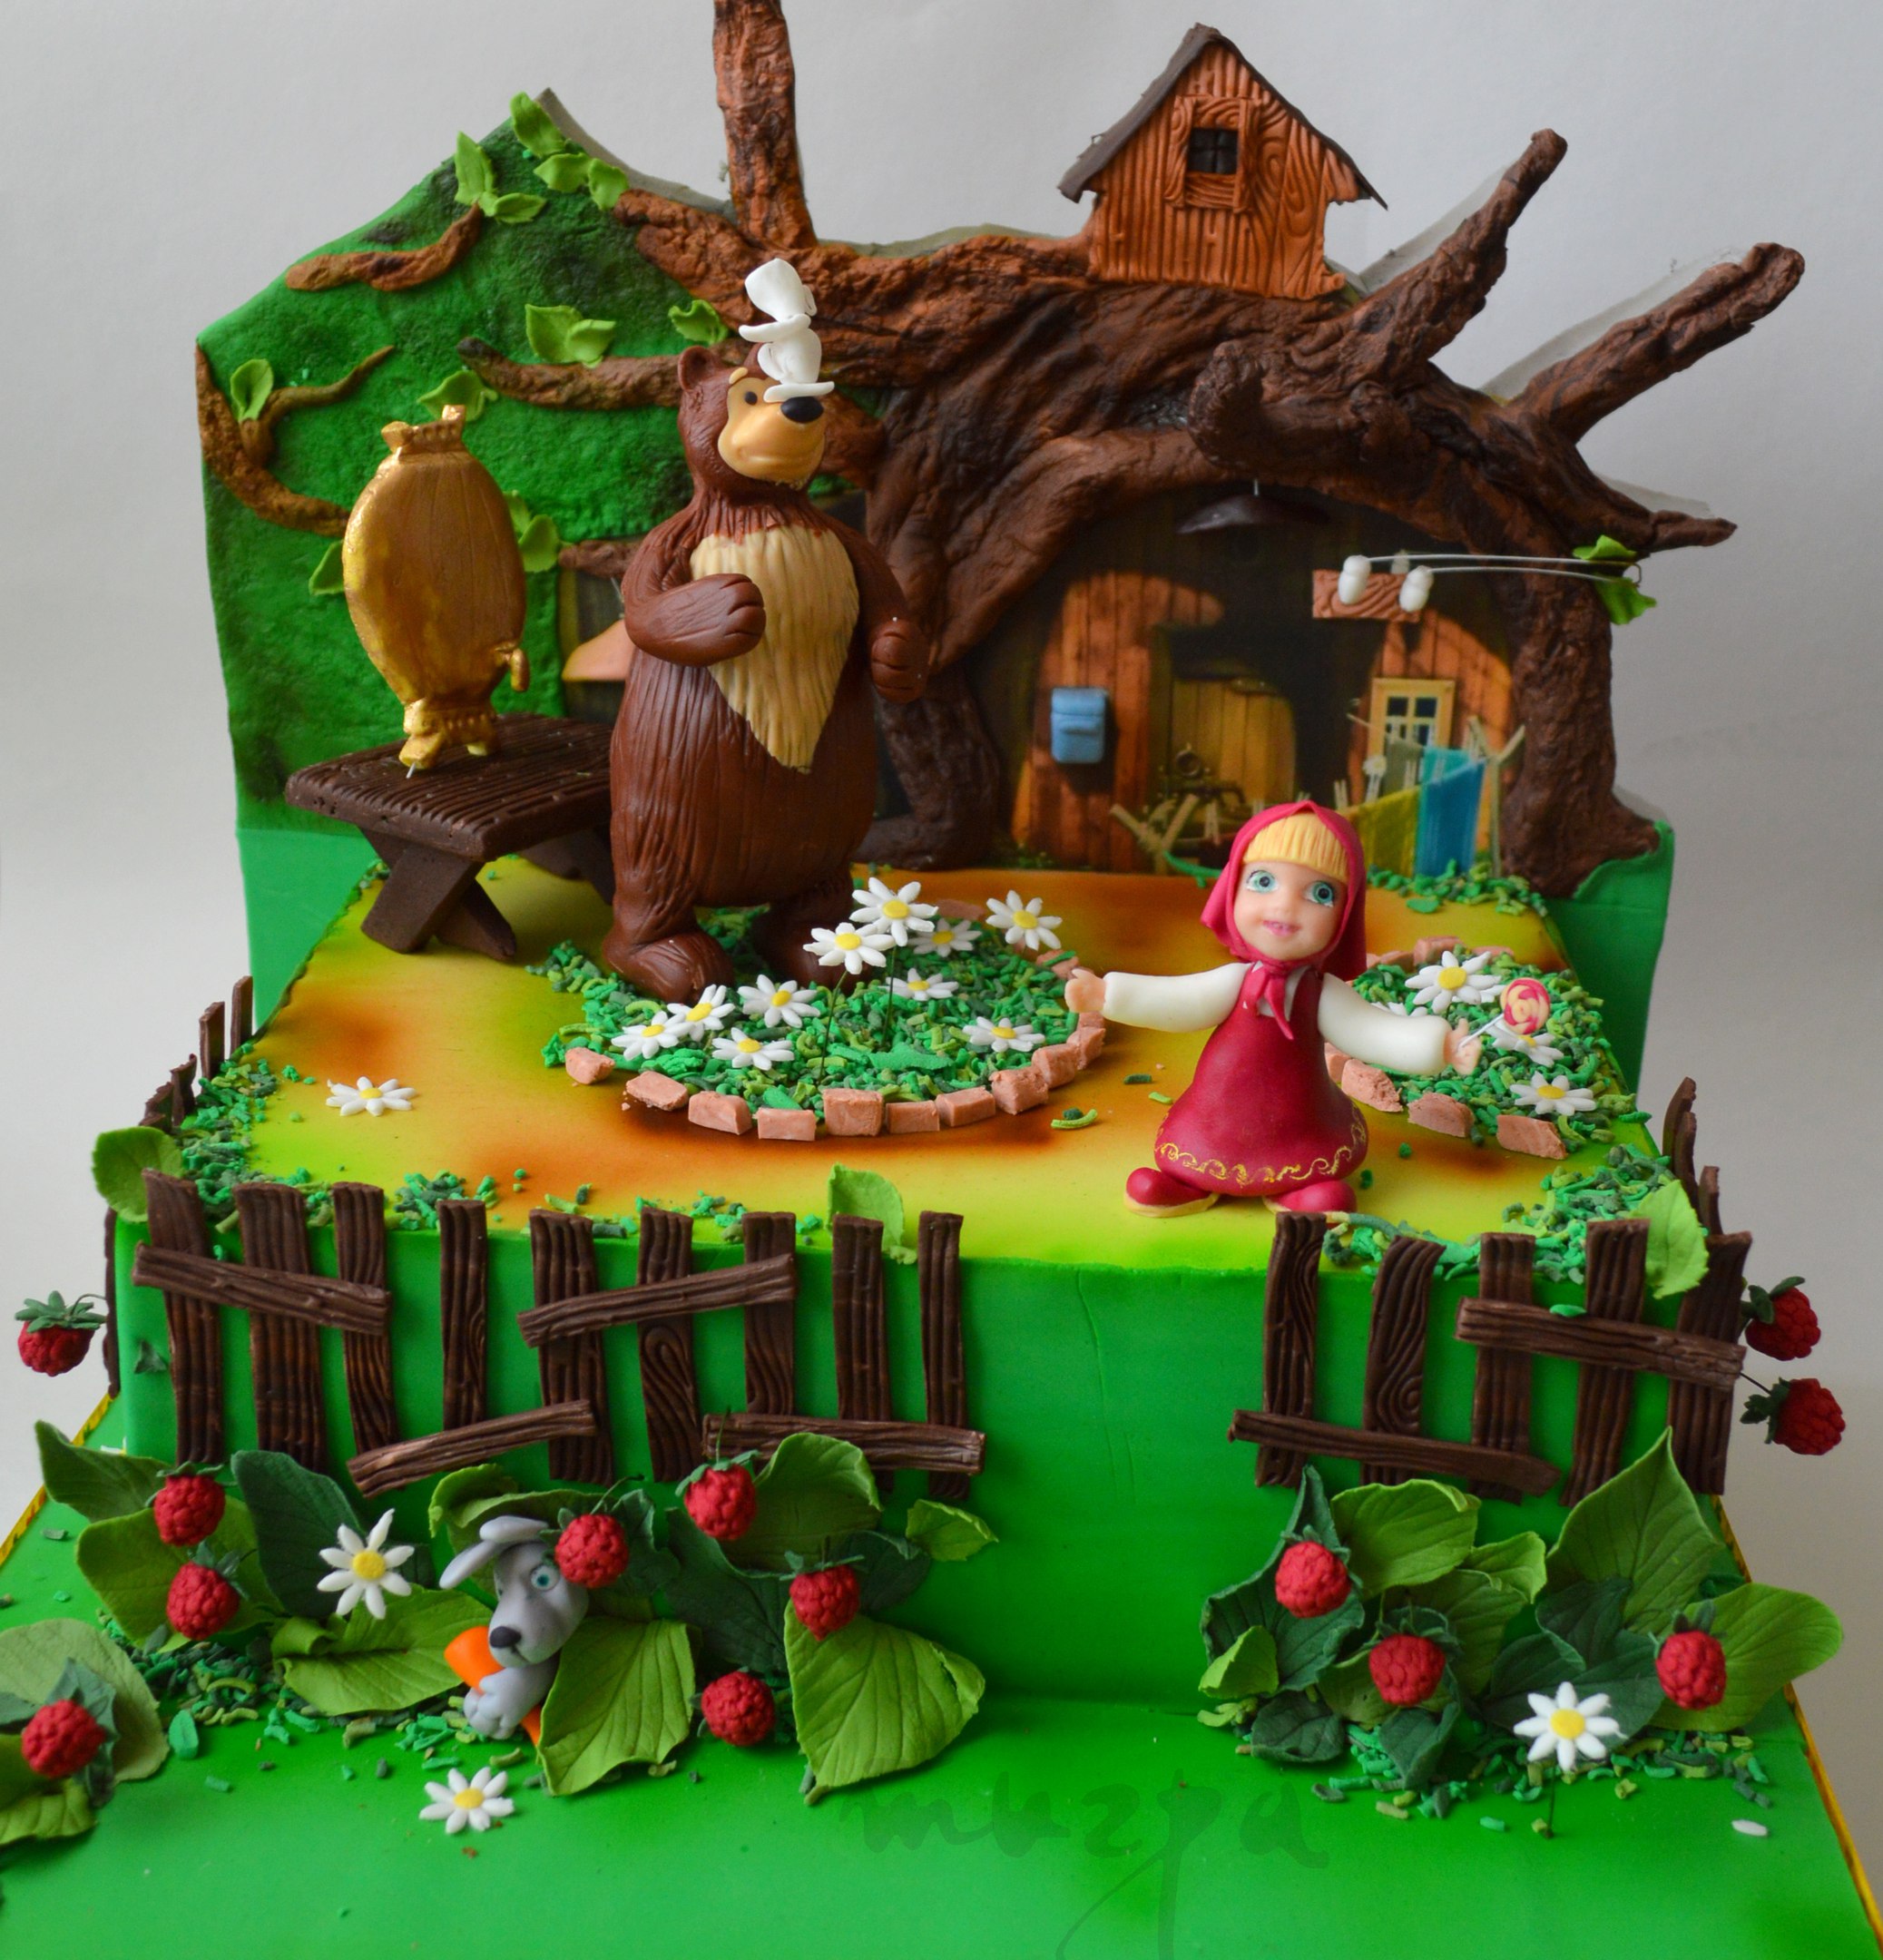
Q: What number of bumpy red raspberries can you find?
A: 13